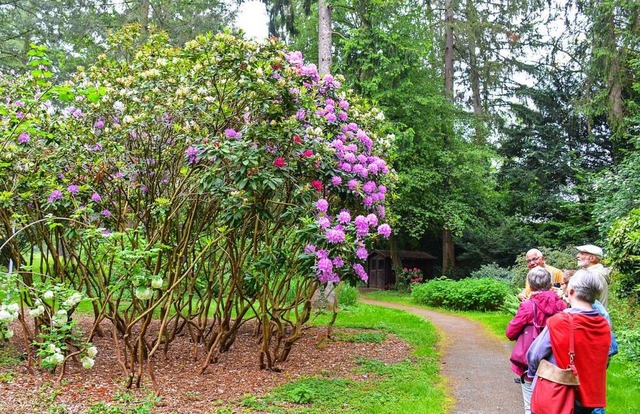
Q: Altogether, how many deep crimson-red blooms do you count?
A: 4